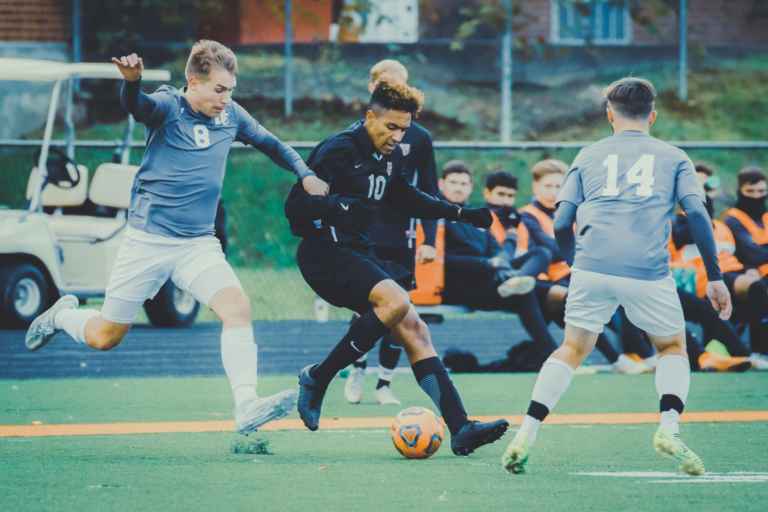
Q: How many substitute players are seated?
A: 5